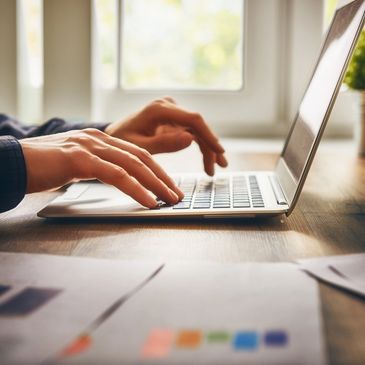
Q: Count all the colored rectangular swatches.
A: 5